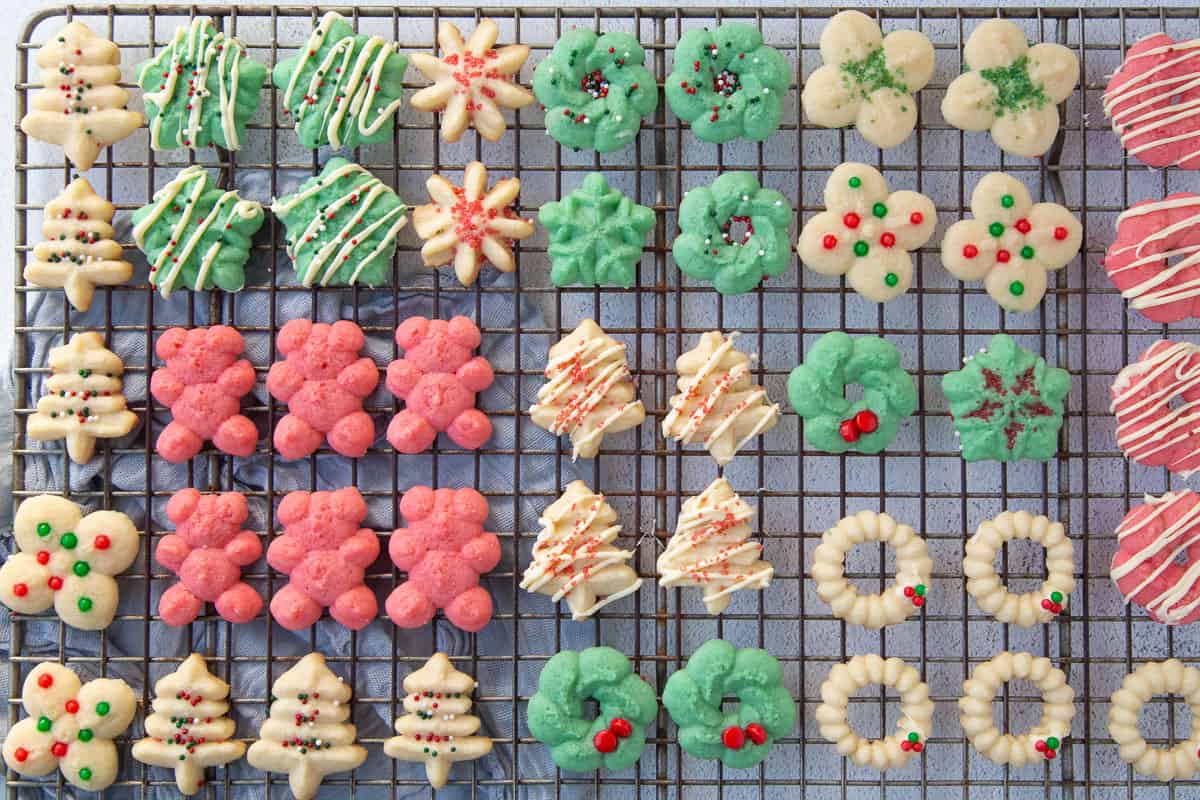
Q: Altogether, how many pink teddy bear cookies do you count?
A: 6